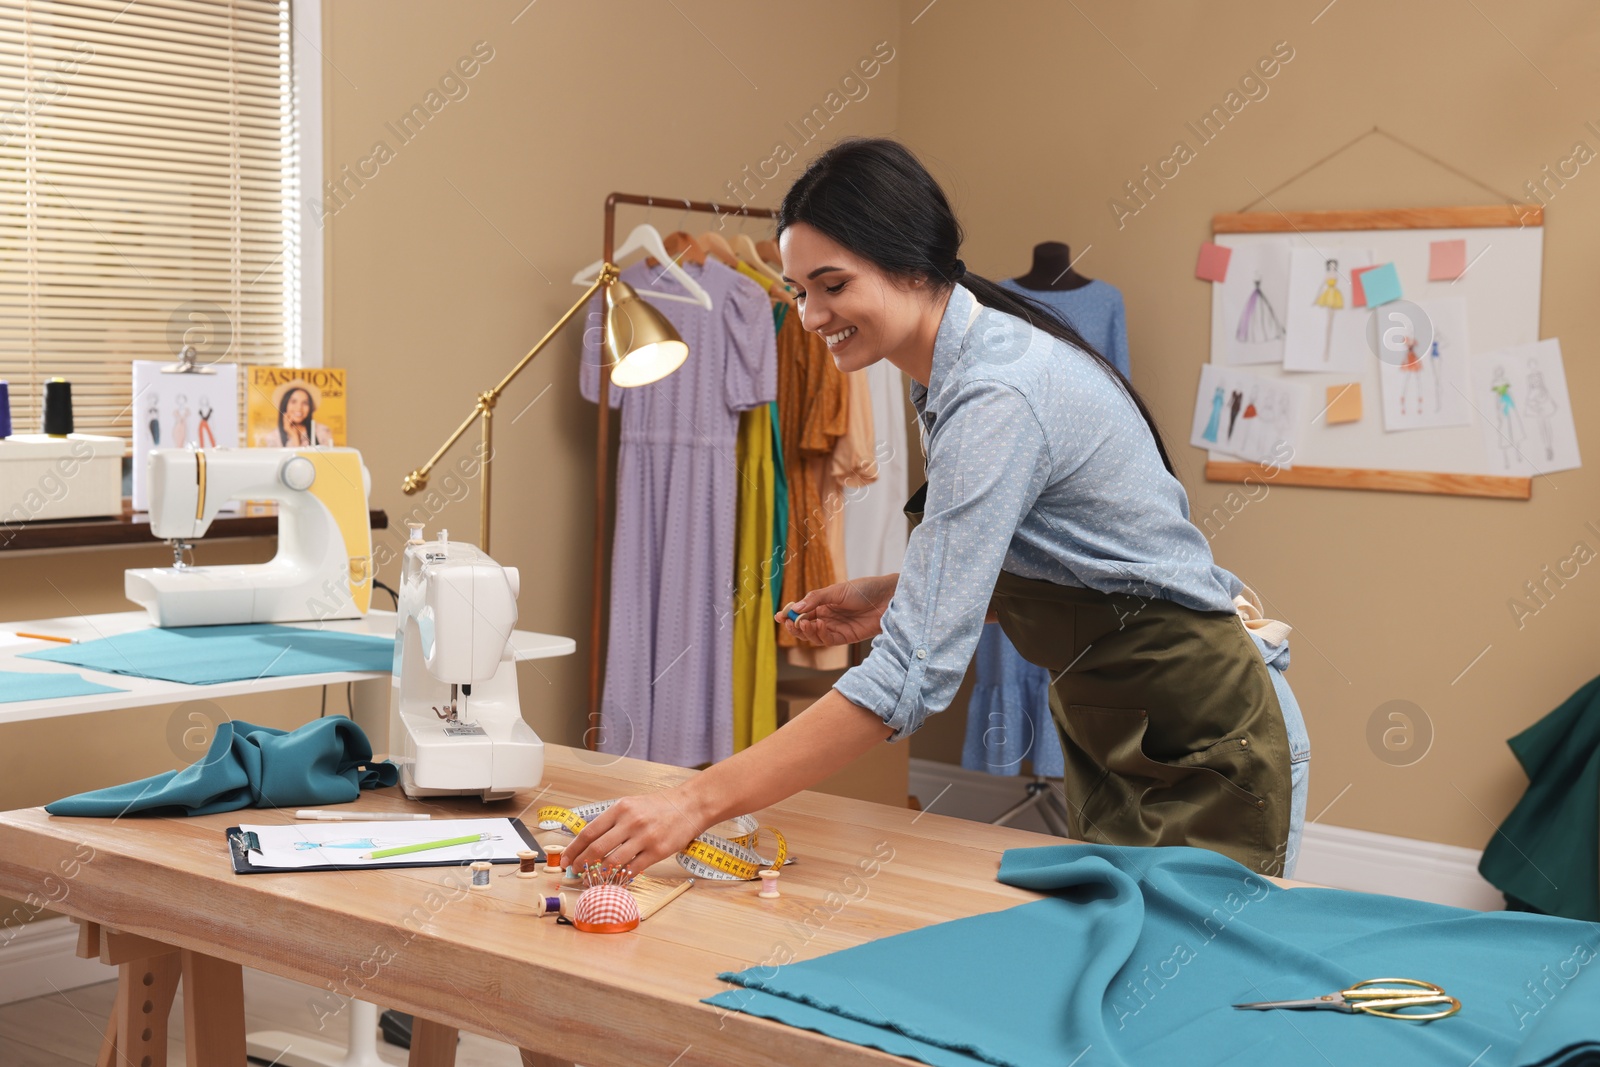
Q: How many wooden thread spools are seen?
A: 8